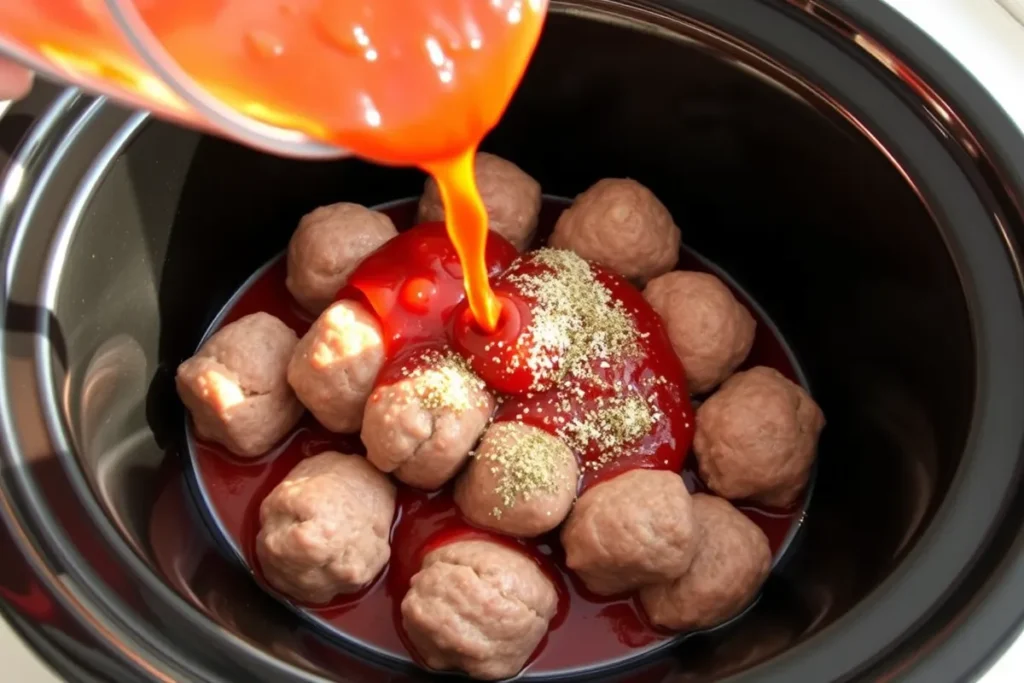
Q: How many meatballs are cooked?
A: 13